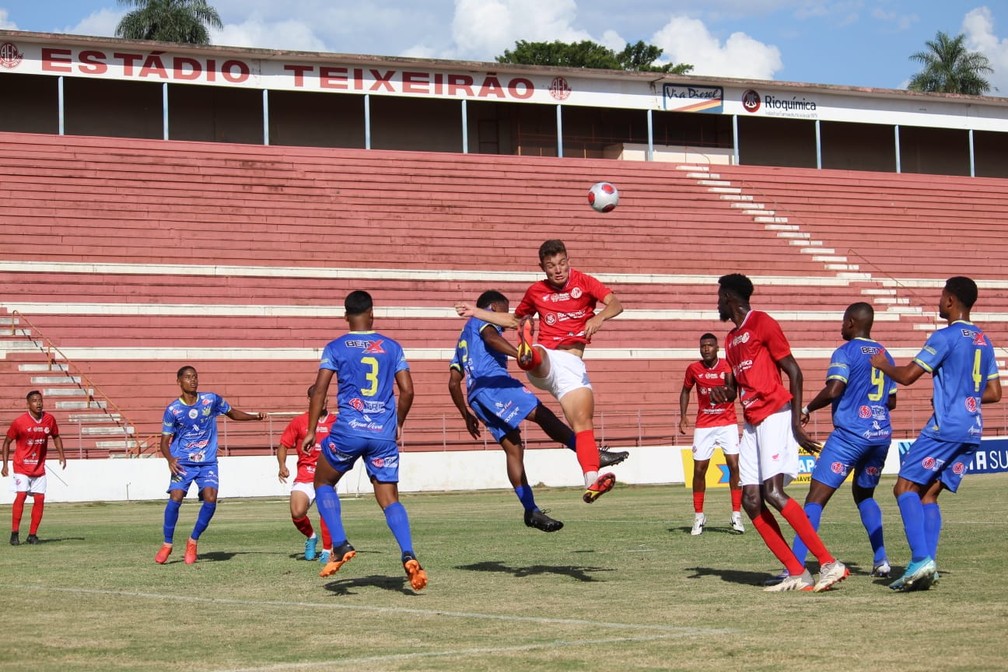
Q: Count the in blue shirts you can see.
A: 5